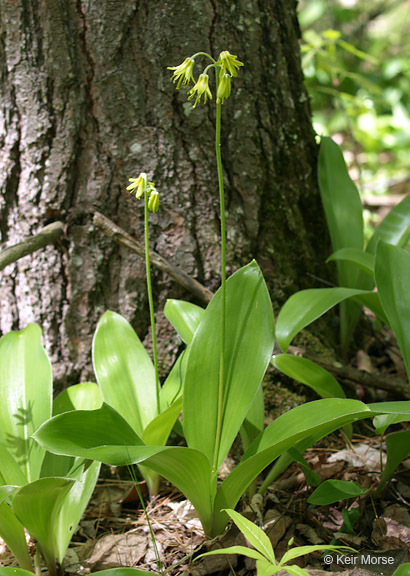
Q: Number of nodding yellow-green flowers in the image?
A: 6